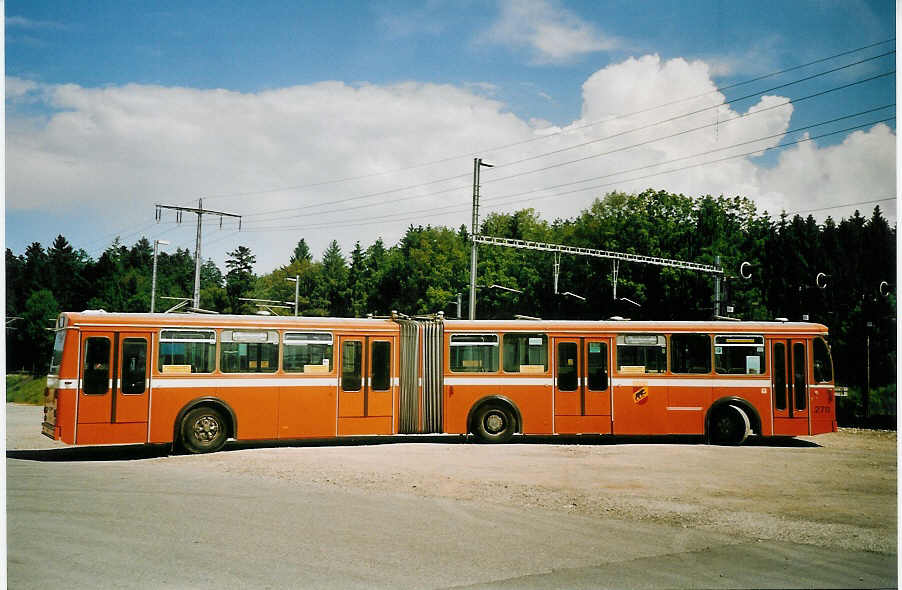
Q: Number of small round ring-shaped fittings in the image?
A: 3